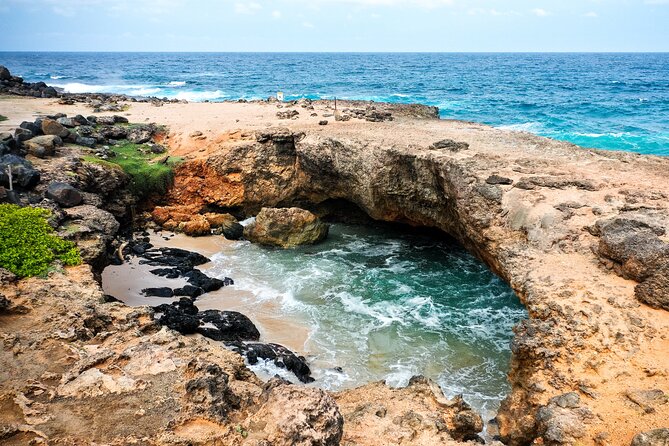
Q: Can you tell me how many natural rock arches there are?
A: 1